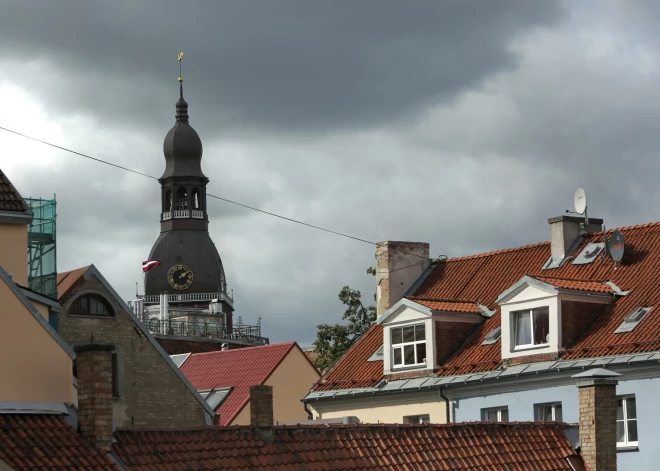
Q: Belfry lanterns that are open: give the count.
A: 1